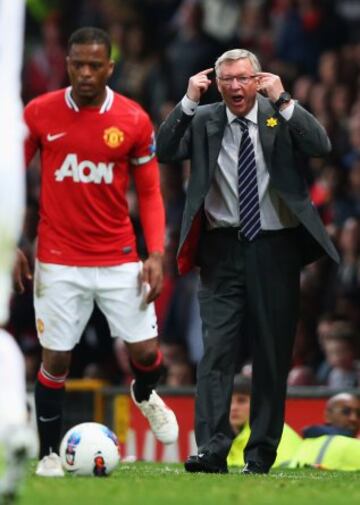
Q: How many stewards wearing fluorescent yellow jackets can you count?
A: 2